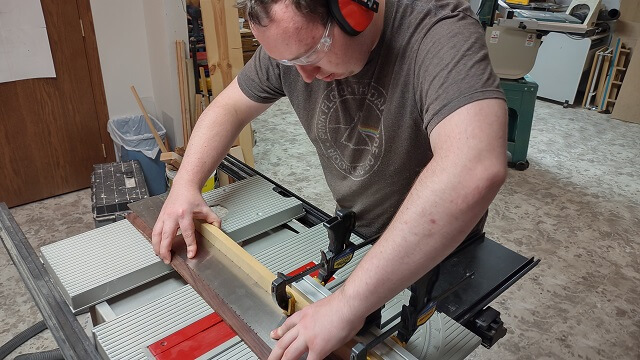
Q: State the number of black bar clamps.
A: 2